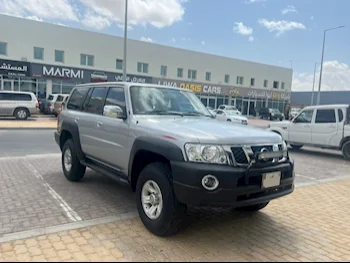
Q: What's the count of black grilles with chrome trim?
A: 1